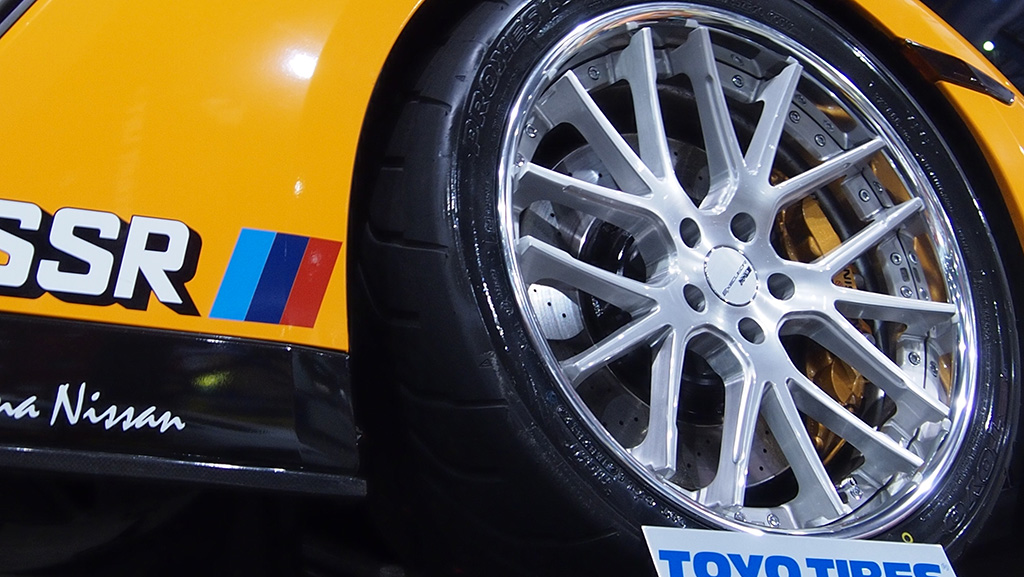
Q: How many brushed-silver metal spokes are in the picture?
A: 15